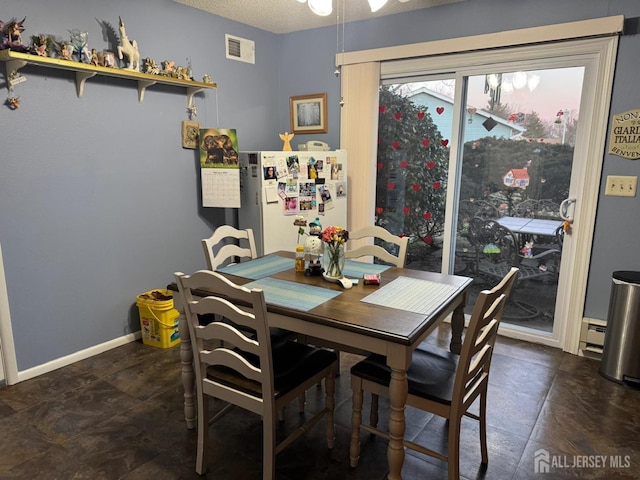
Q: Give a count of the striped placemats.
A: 4